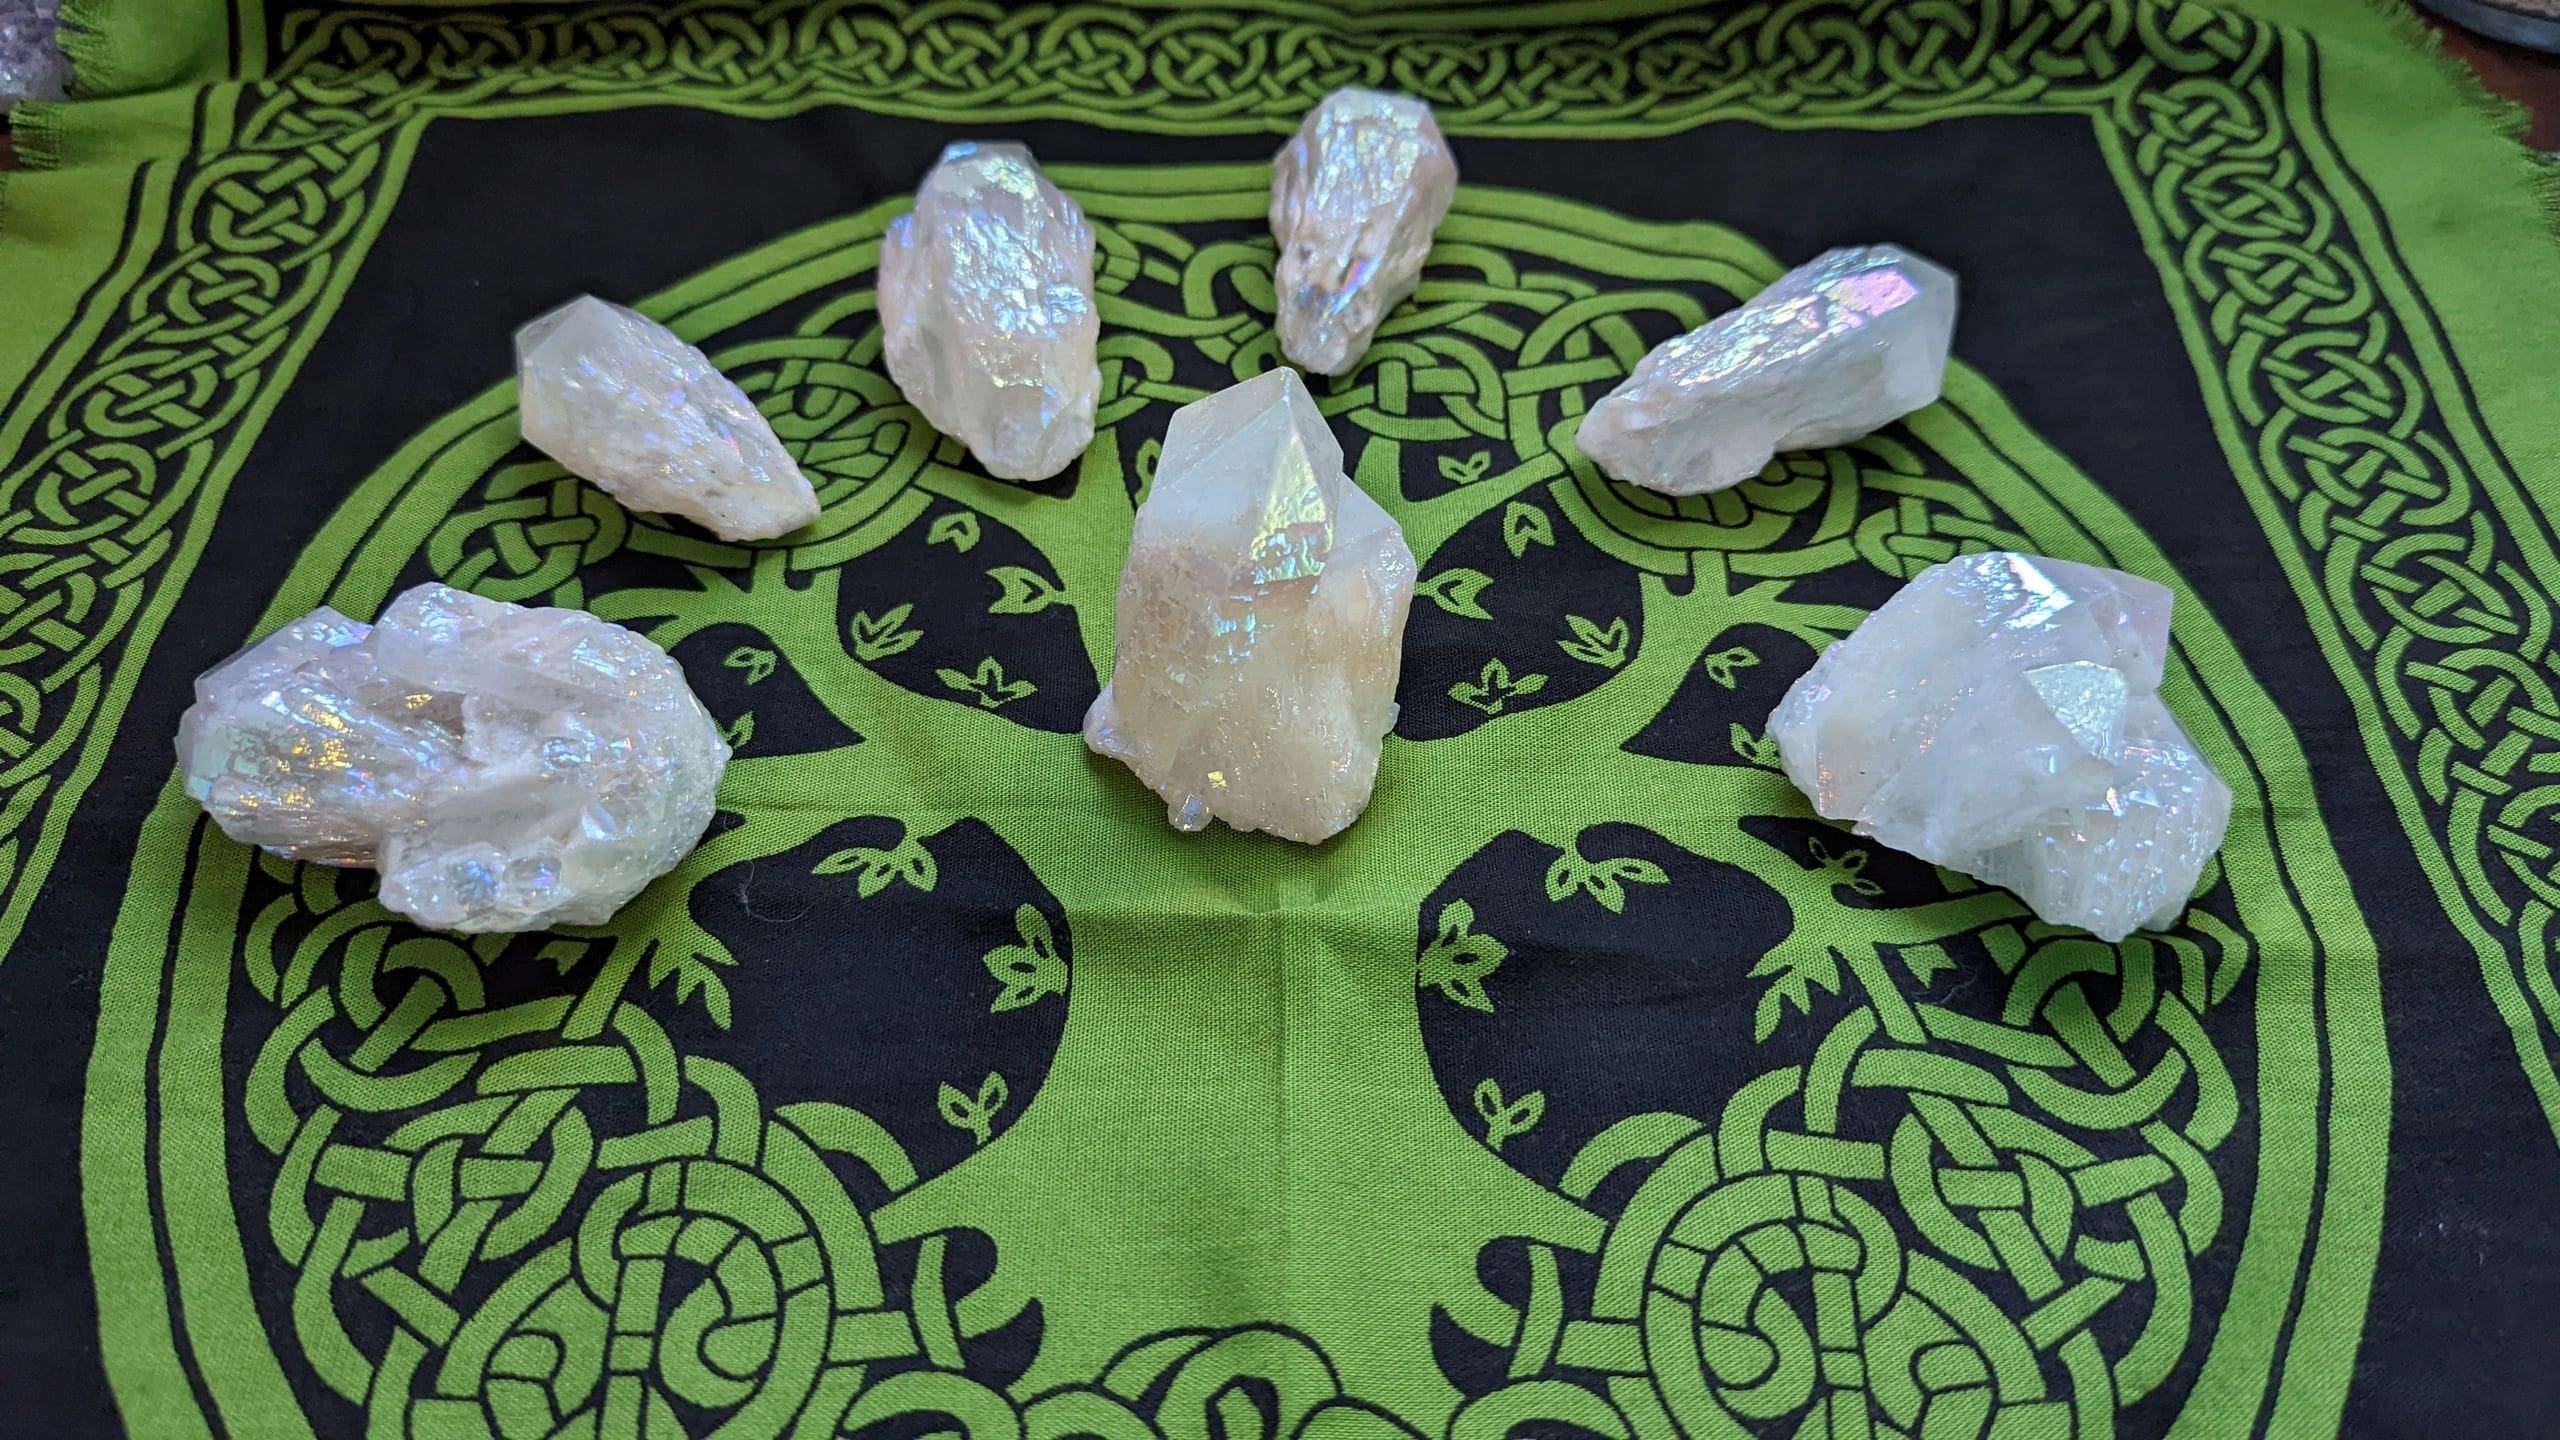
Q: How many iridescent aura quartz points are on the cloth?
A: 7